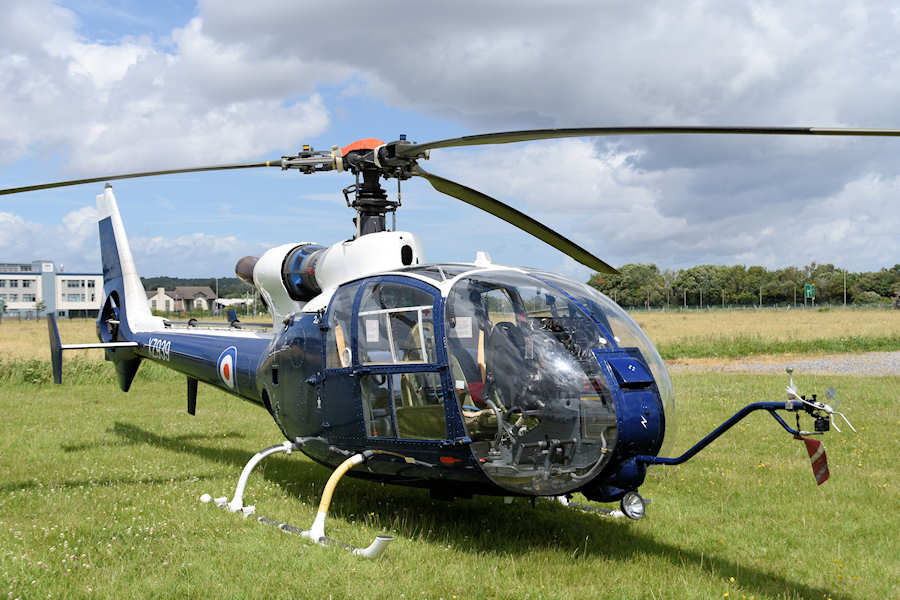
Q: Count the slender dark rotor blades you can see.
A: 3